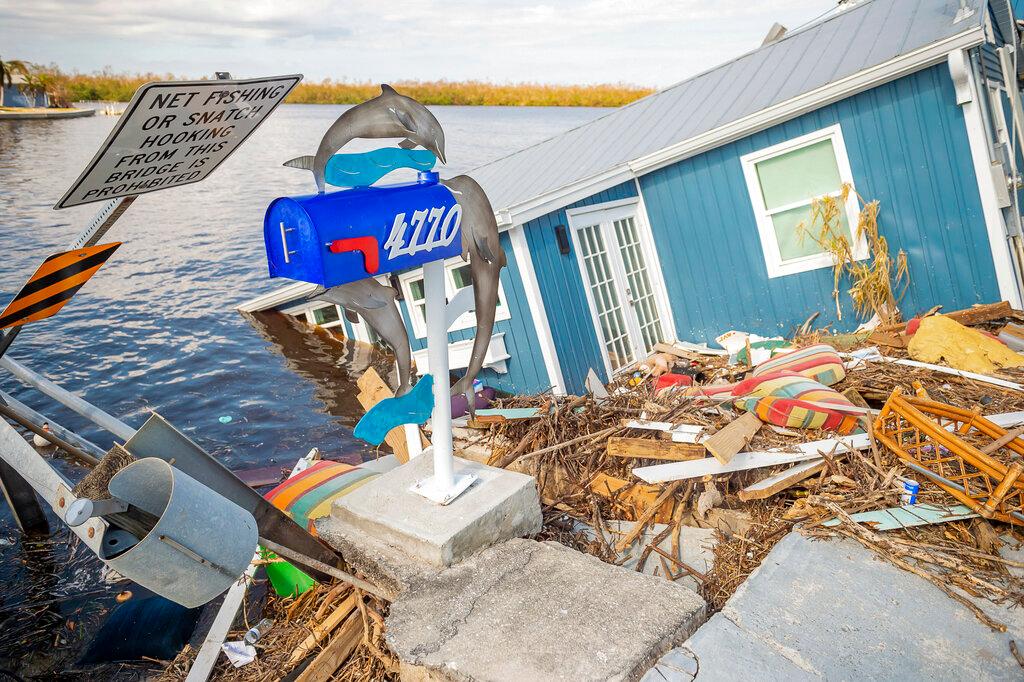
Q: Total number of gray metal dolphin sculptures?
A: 3